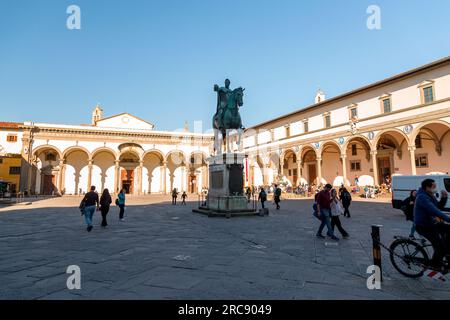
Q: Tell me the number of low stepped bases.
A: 1